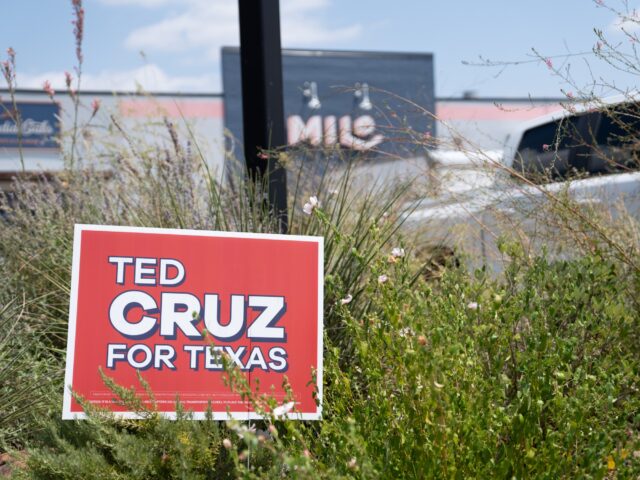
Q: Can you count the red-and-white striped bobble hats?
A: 0